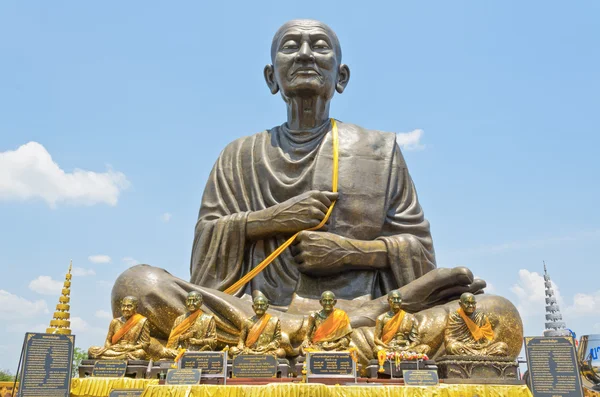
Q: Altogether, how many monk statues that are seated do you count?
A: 7